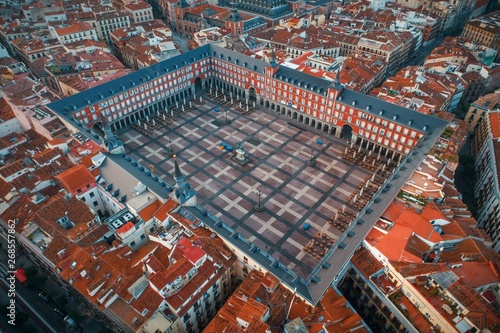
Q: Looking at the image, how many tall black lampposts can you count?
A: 4